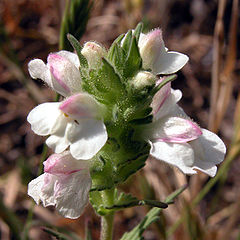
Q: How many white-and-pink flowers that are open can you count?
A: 6